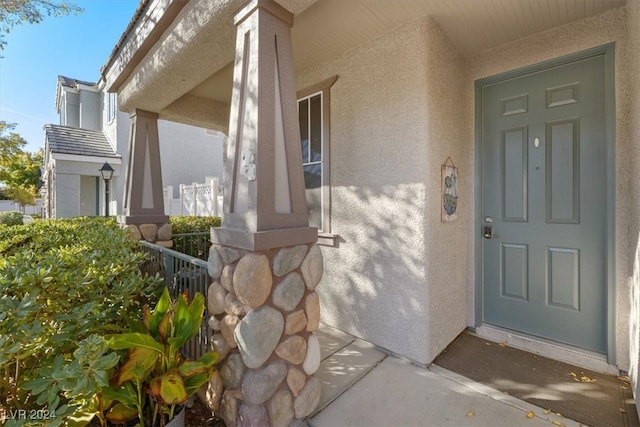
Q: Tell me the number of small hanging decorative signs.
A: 1